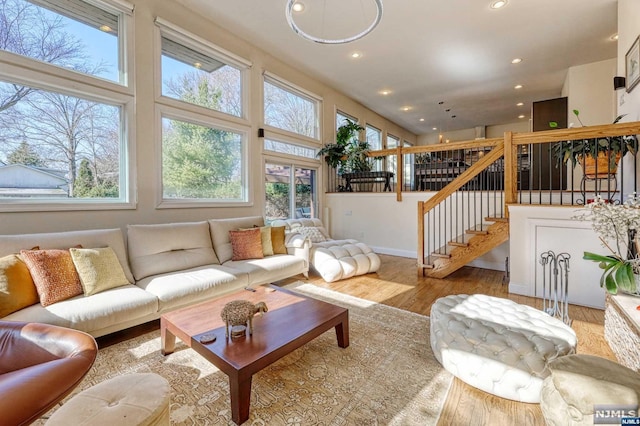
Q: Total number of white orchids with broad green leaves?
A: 1